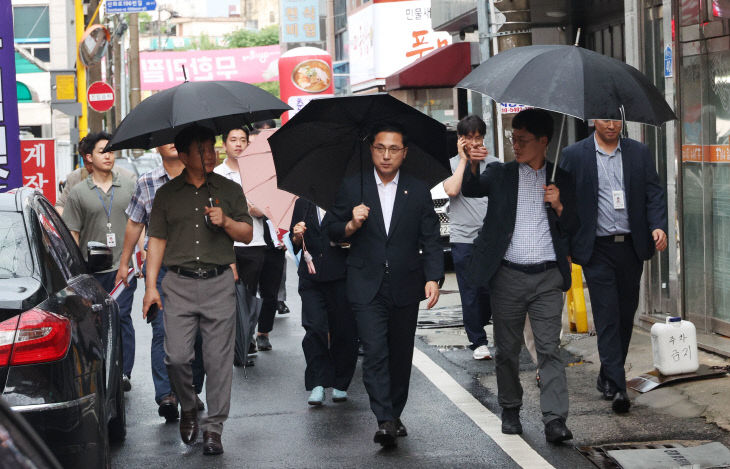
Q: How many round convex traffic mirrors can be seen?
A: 1